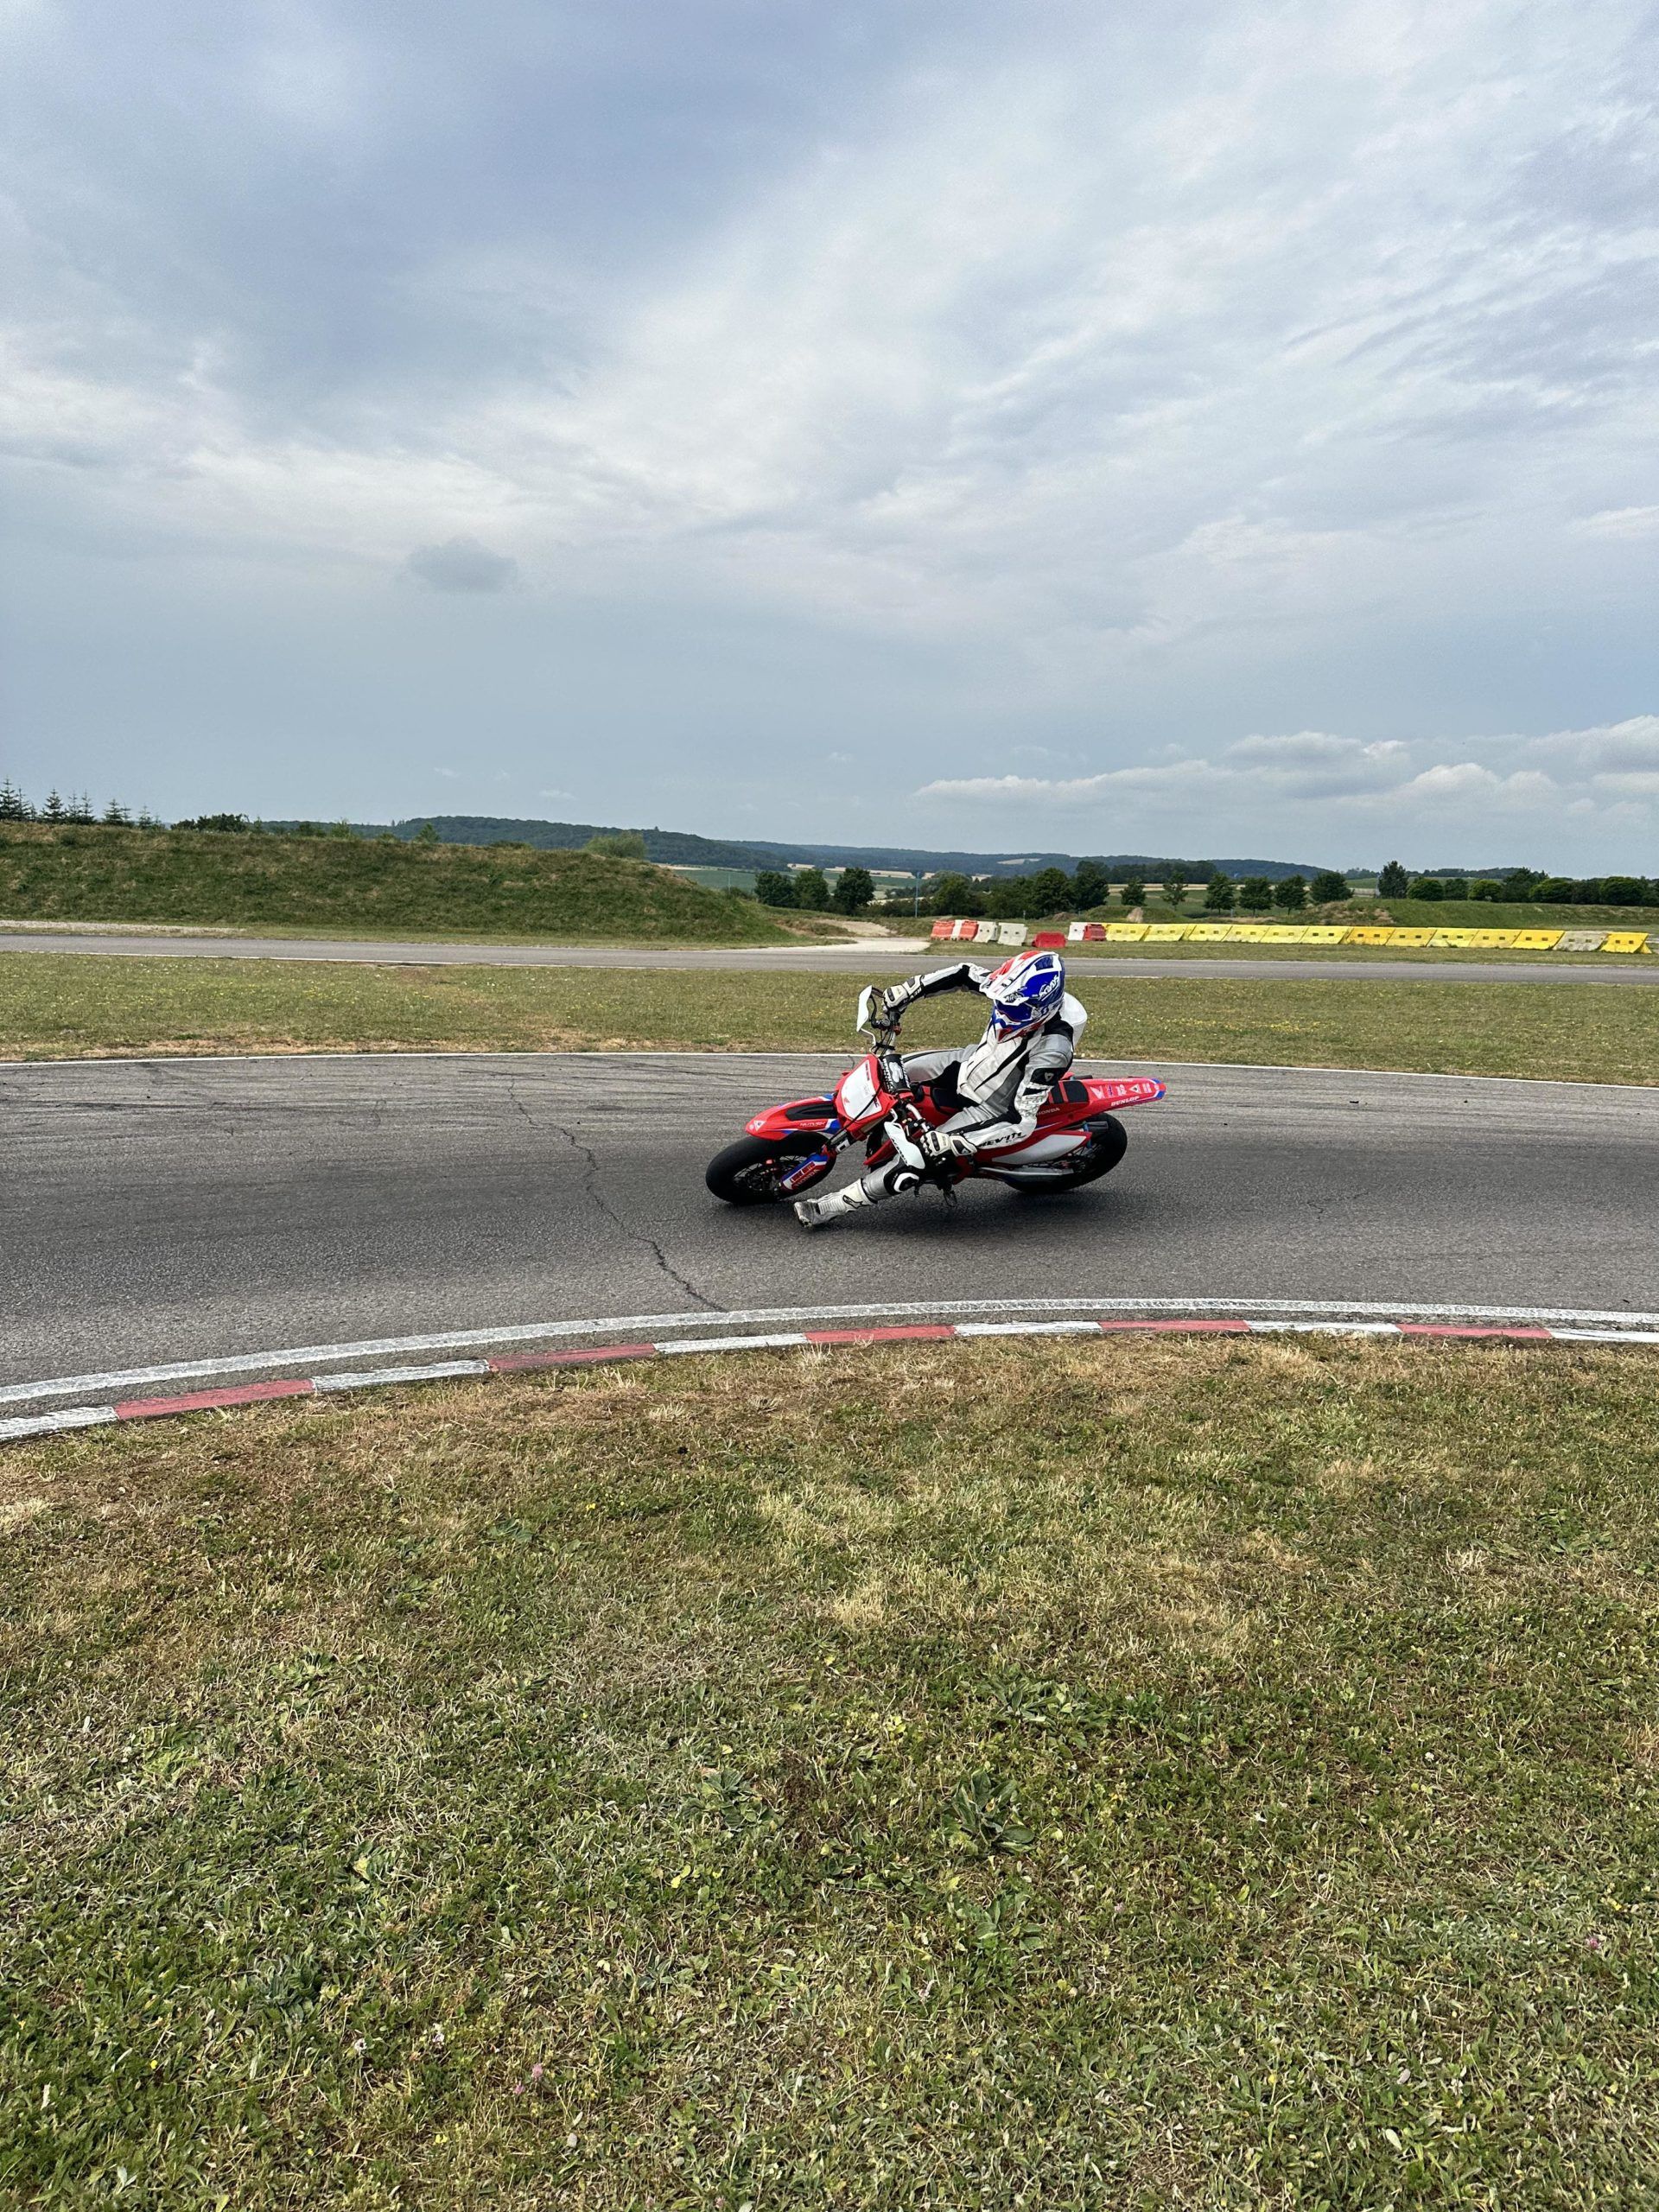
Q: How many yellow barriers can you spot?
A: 12